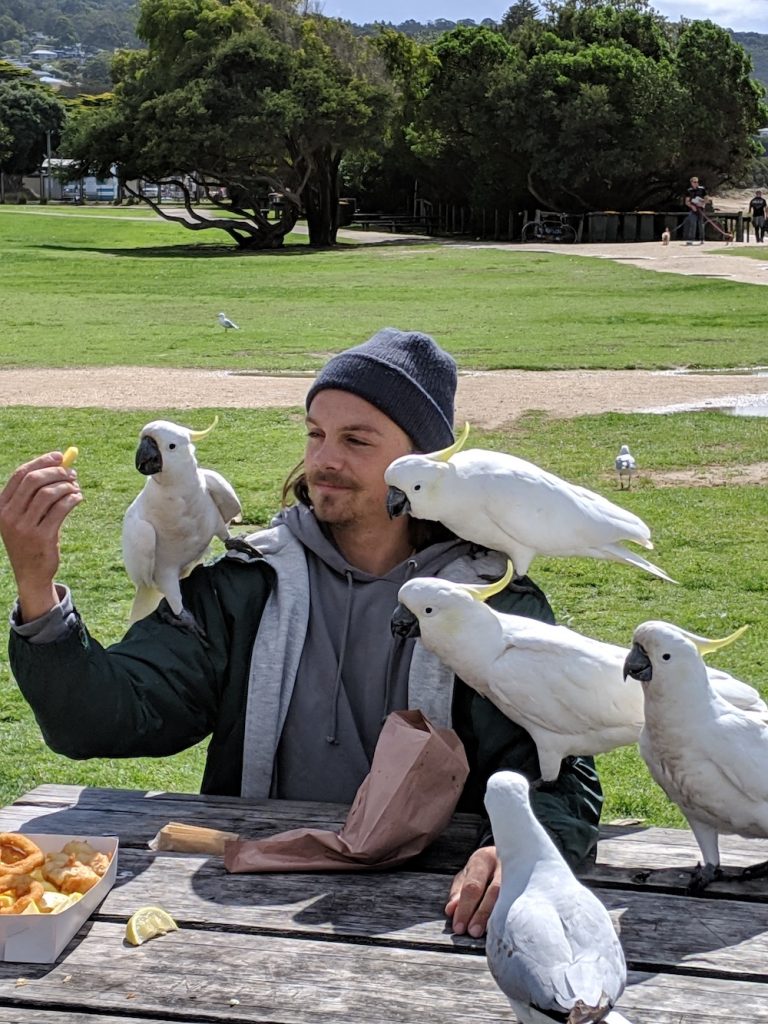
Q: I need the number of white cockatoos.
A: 4